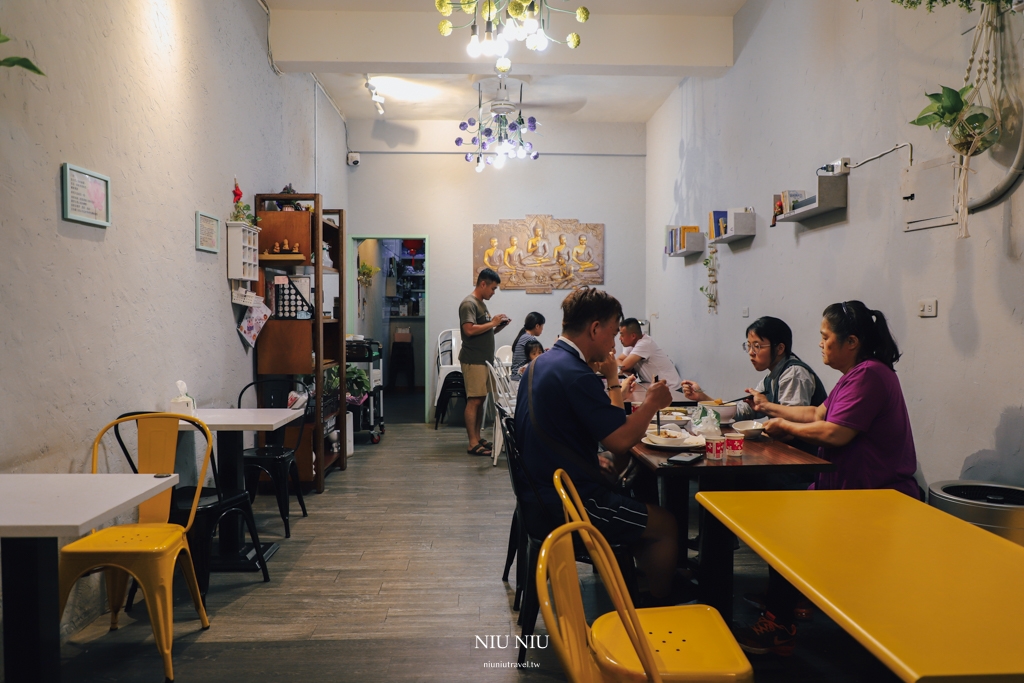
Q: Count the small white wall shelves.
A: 3